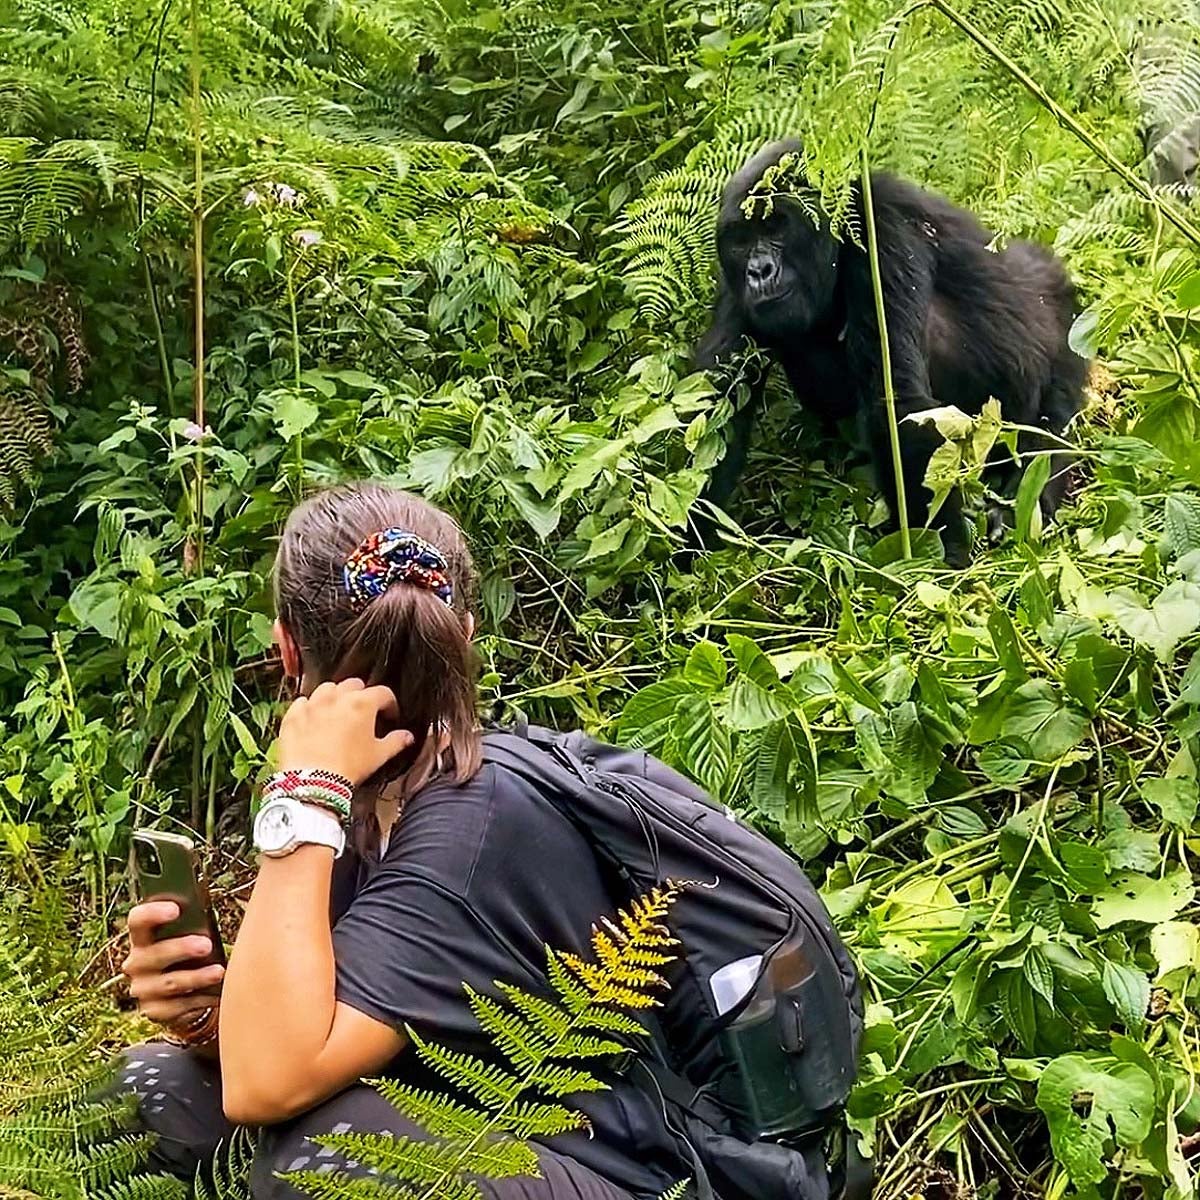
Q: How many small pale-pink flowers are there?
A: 4